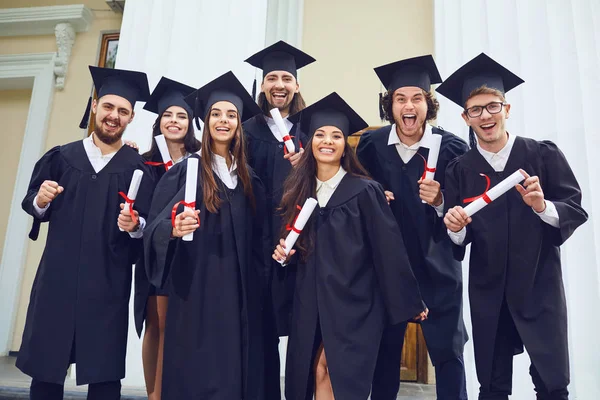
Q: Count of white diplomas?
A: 7